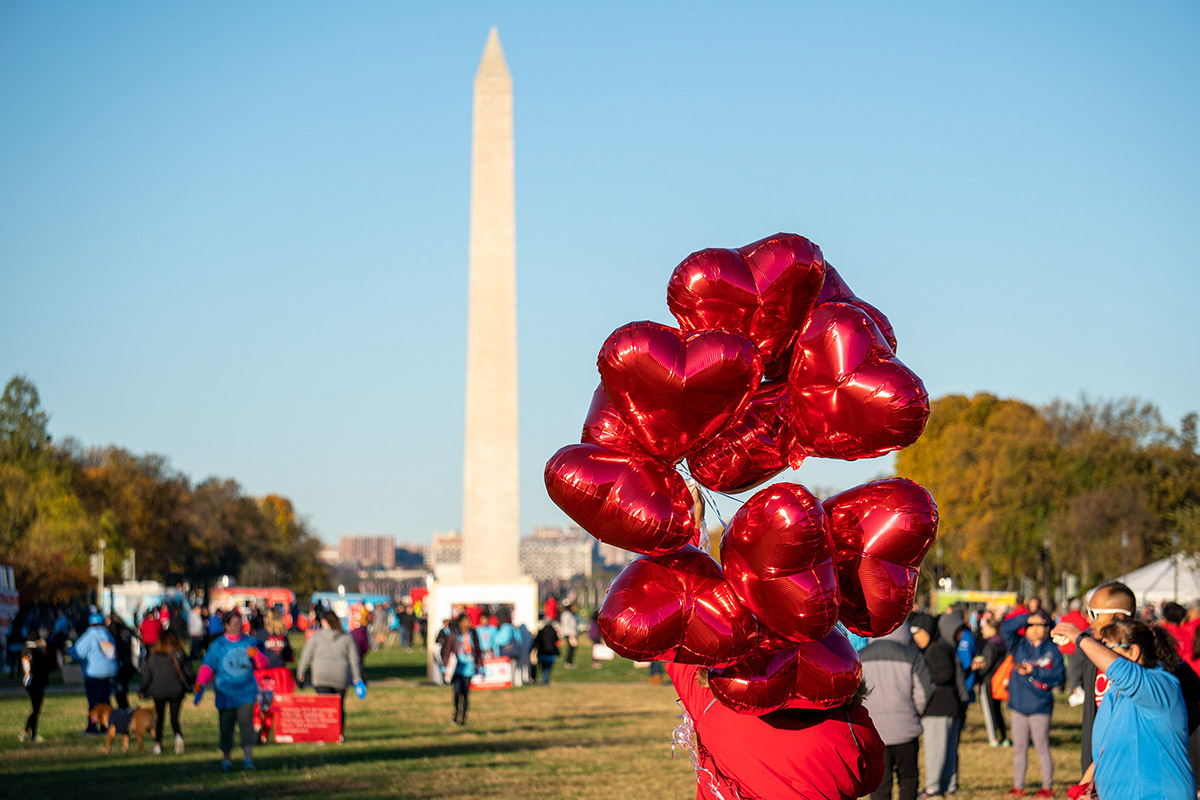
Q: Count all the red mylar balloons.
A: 11